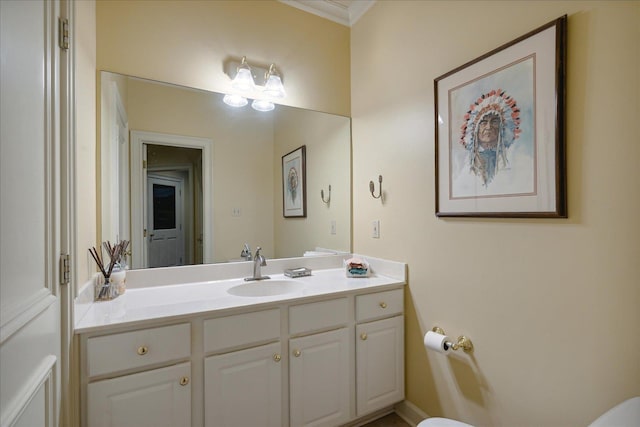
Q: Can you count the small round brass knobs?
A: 6